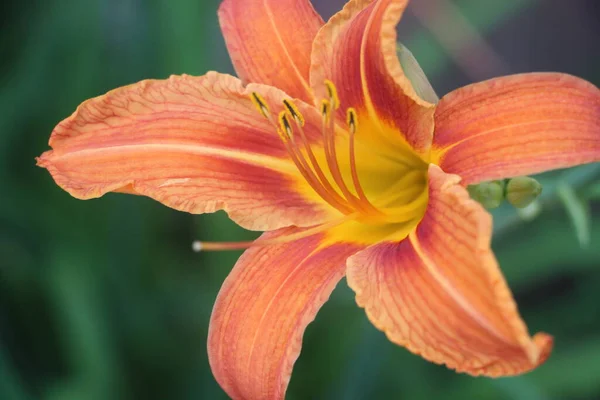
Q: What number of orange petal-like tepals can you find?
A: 6